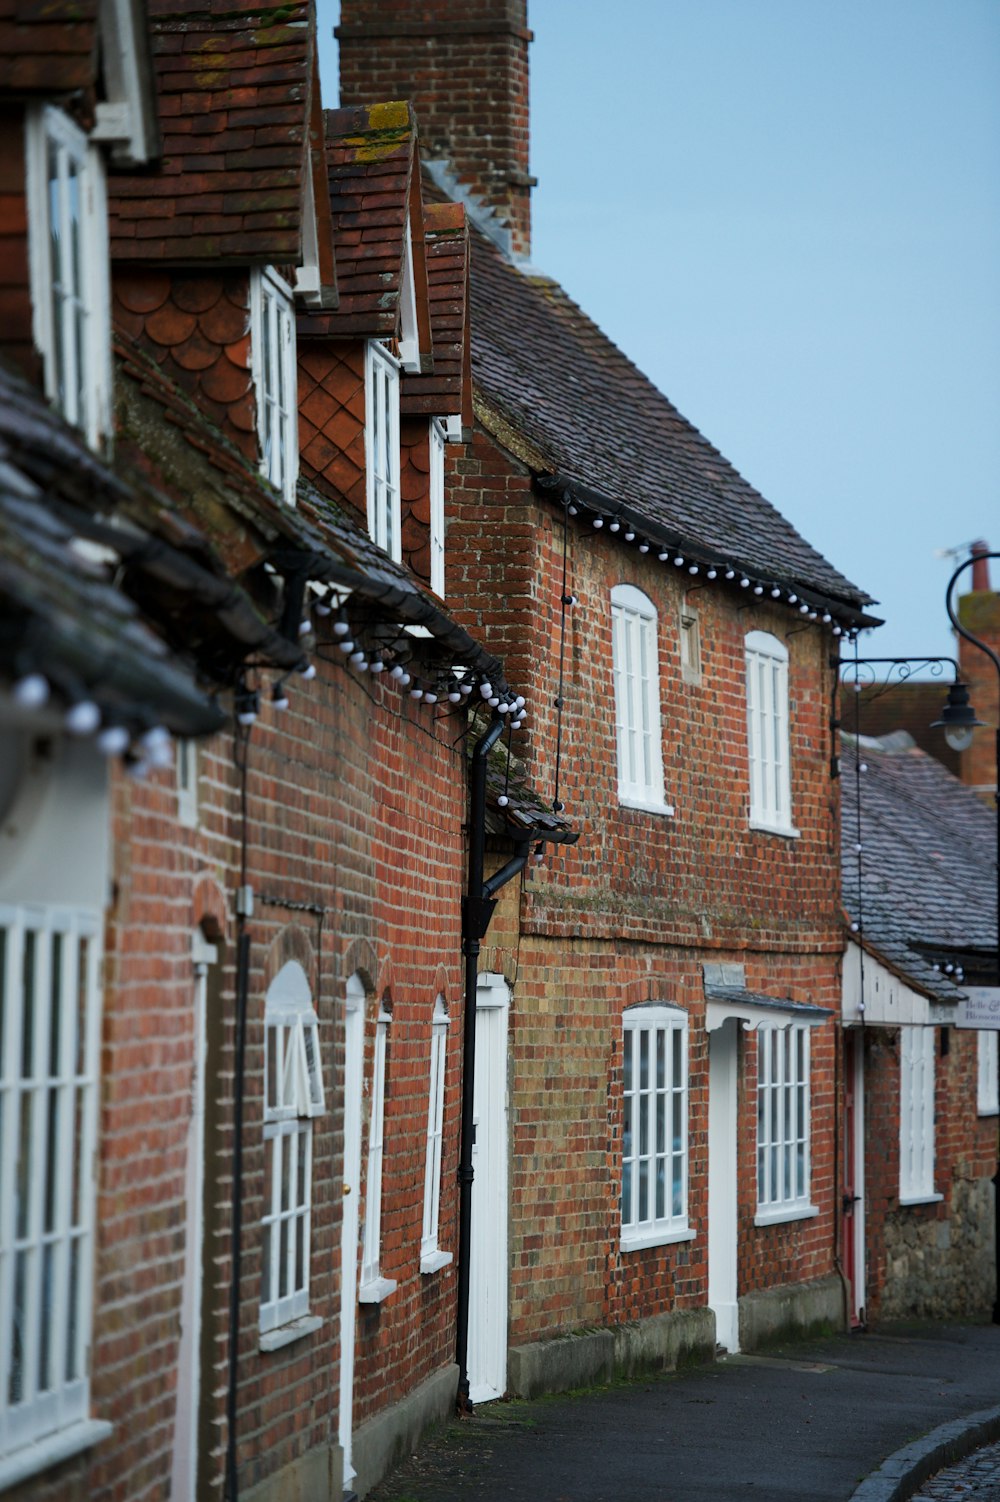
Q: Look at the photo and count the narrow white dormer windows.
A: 4